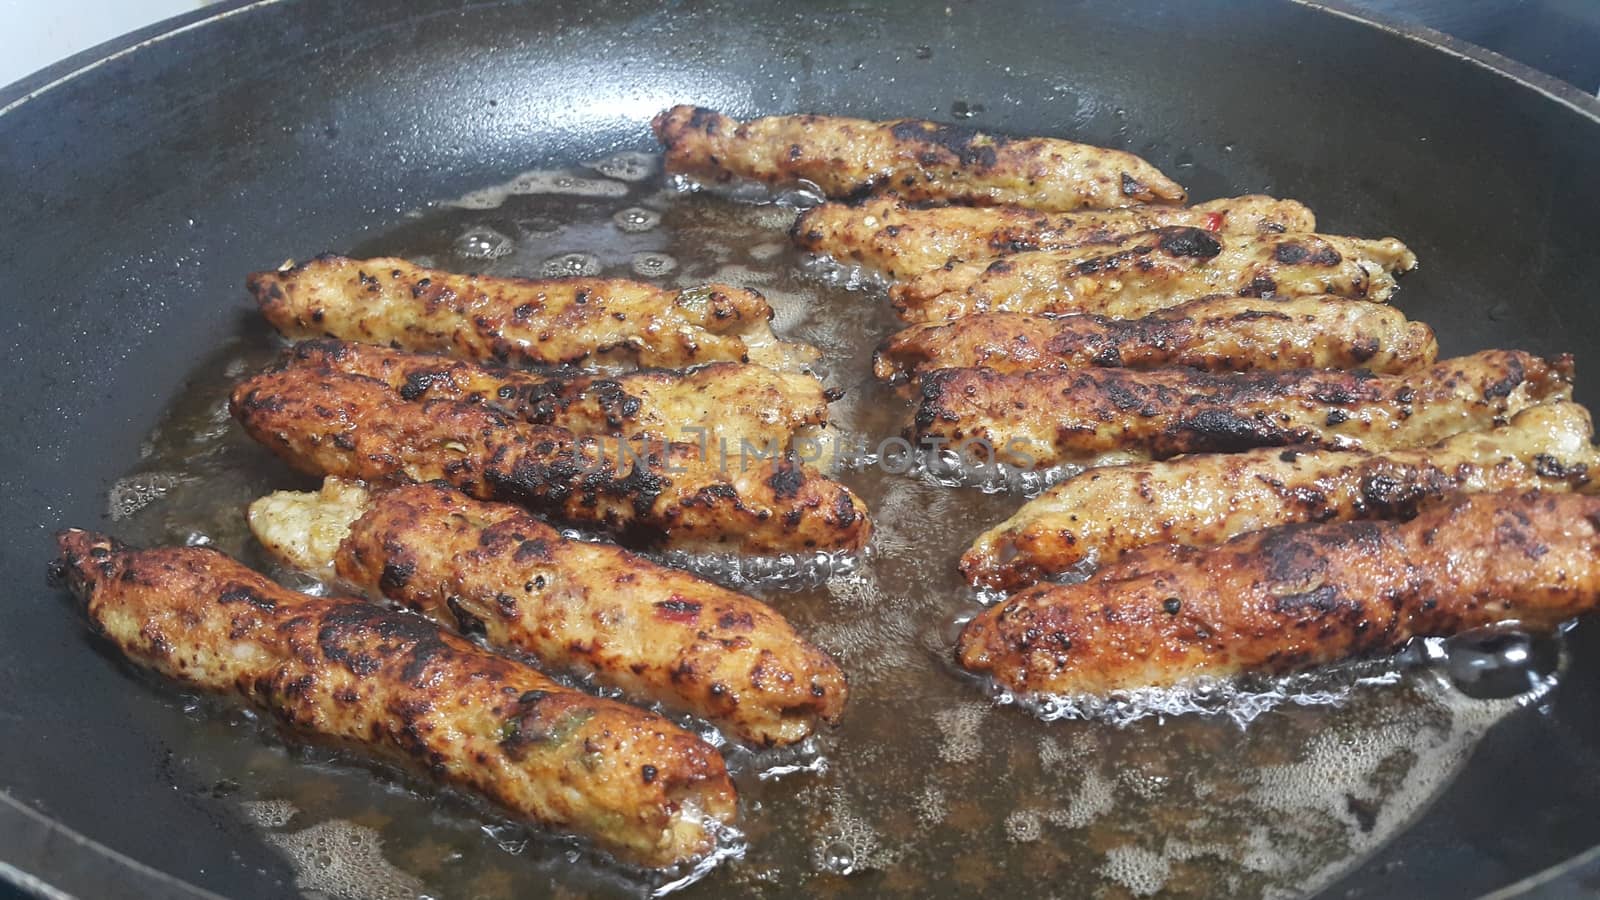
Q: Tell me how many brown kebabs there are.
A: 12